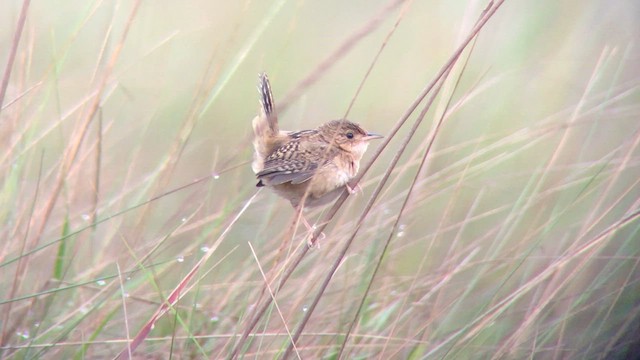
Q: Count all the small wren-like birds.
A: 1